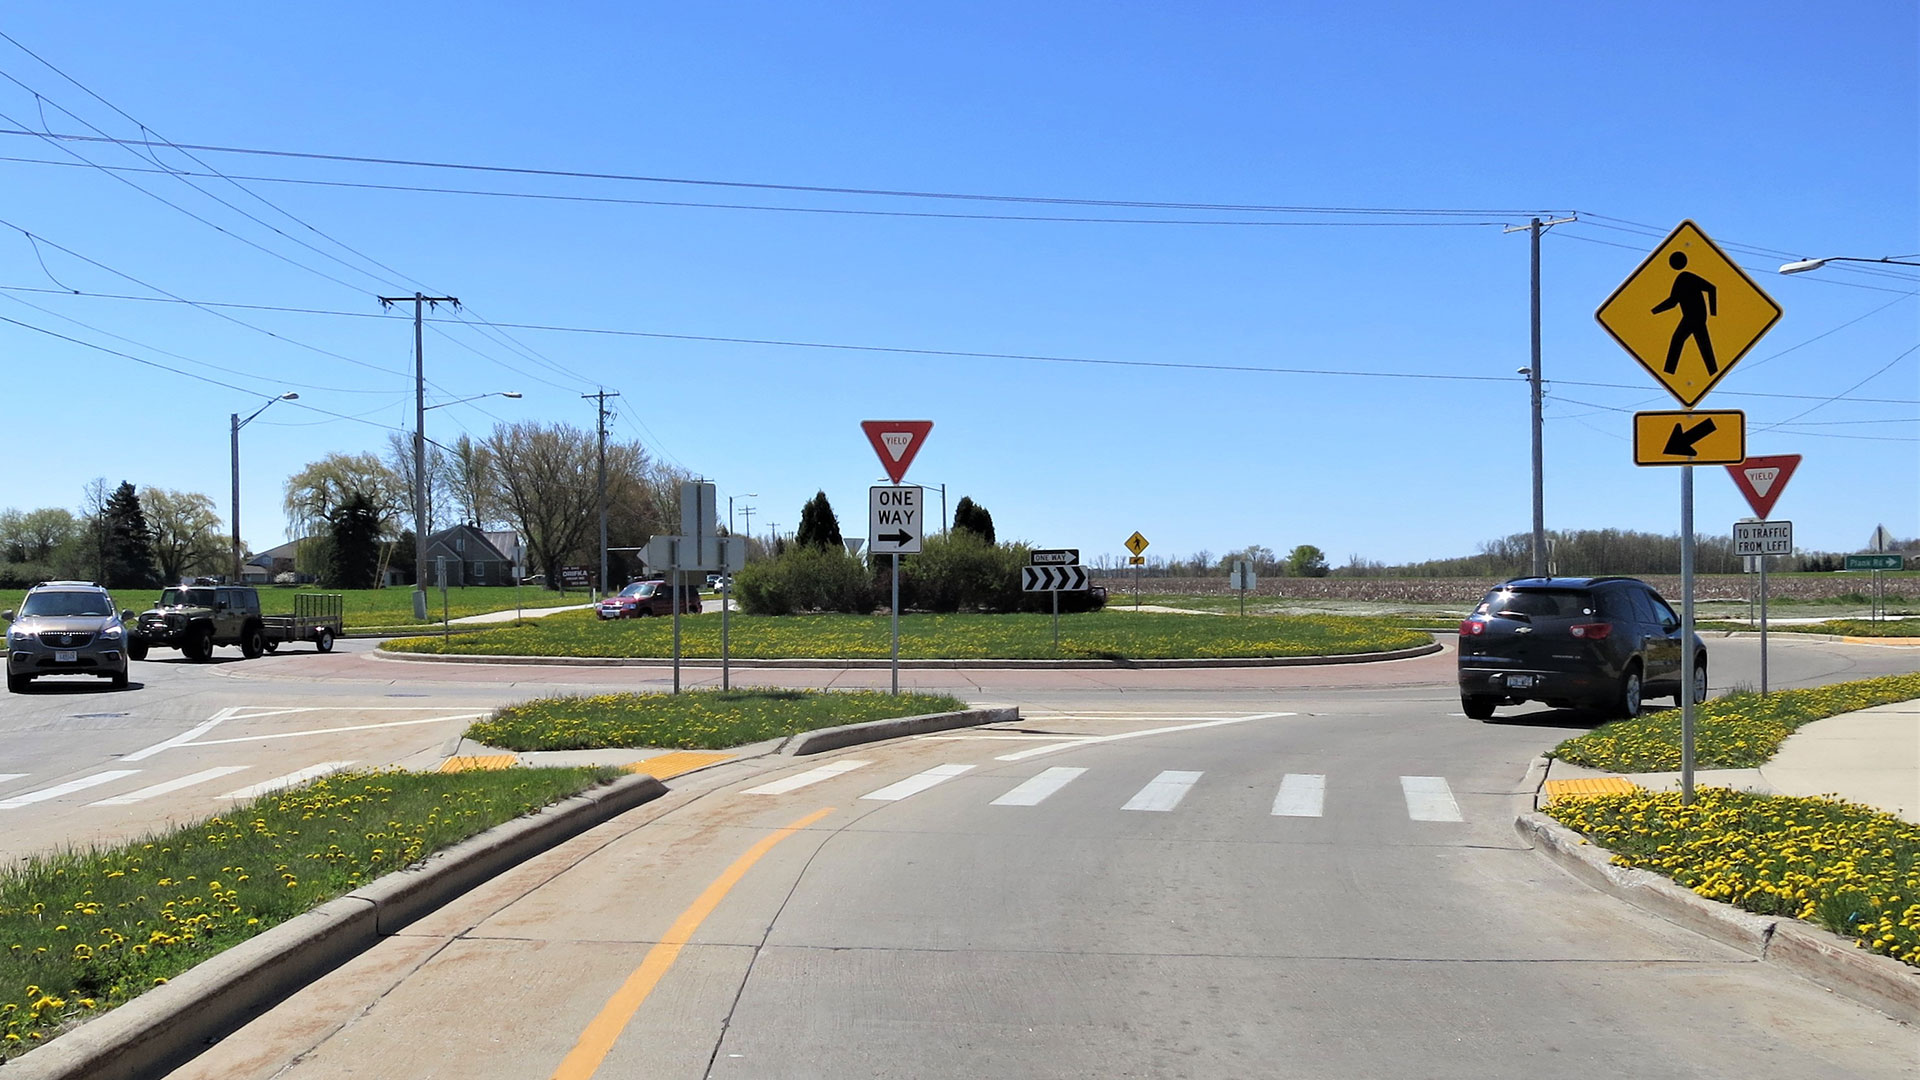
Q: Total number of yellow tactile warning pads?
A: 3